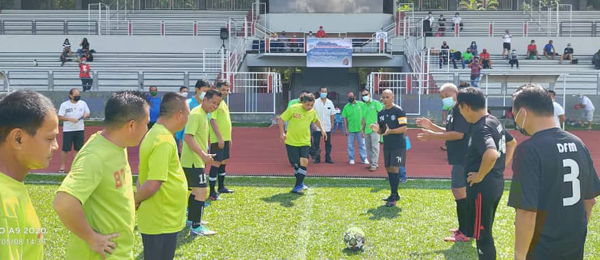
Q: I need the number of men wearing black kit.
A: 4